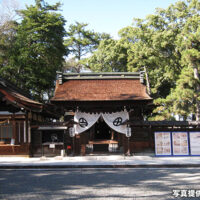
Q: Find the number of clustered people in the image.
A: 0